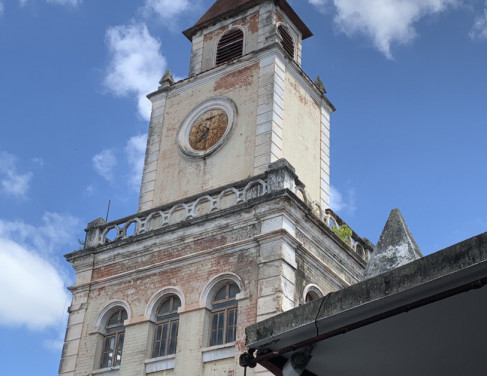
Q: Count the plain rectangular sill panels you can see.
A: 3